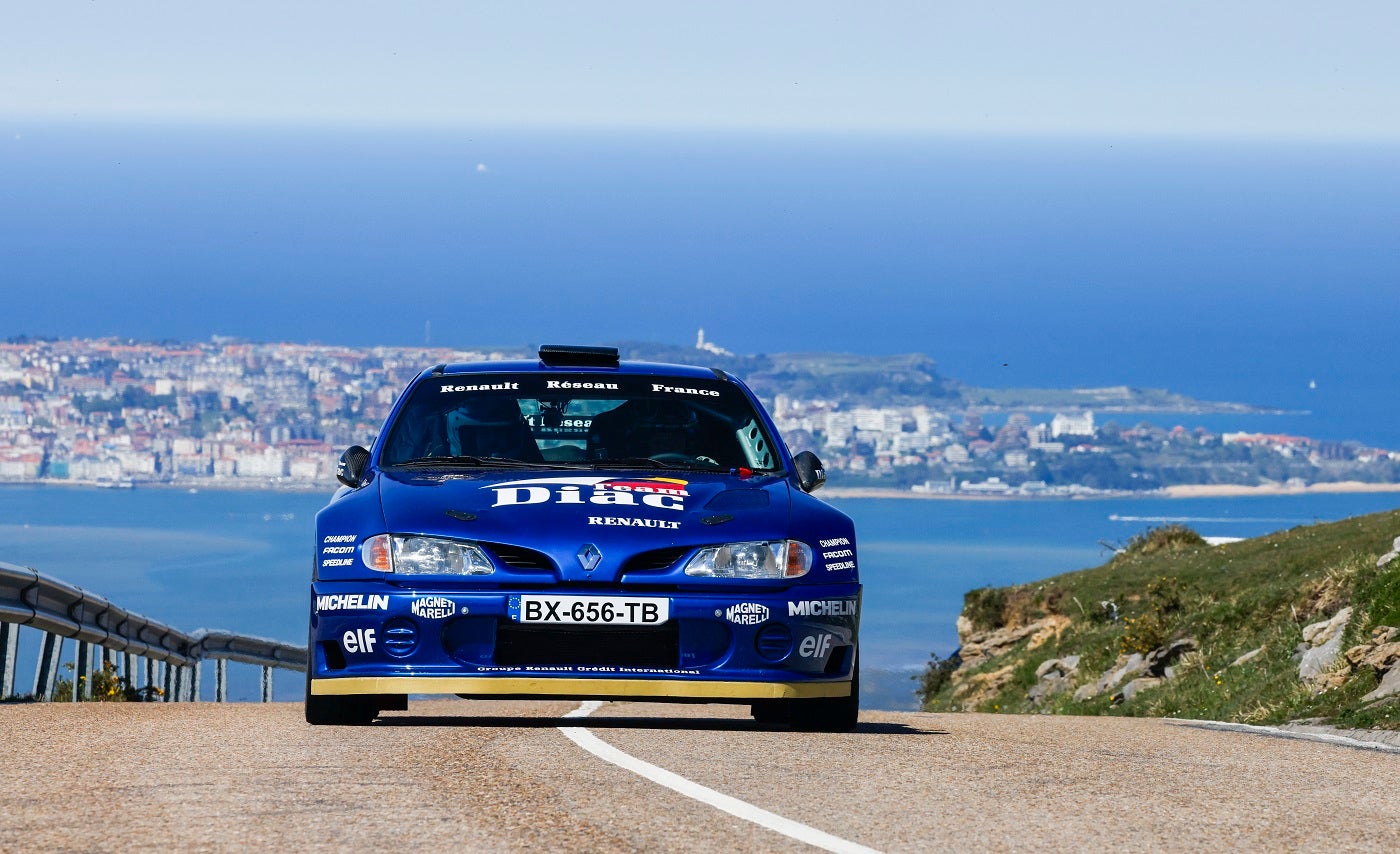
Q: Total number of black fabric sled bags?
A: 0